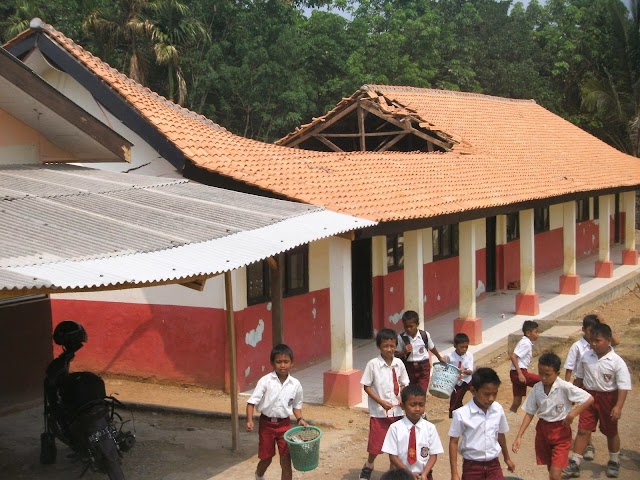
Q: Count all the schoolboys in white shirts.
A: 10